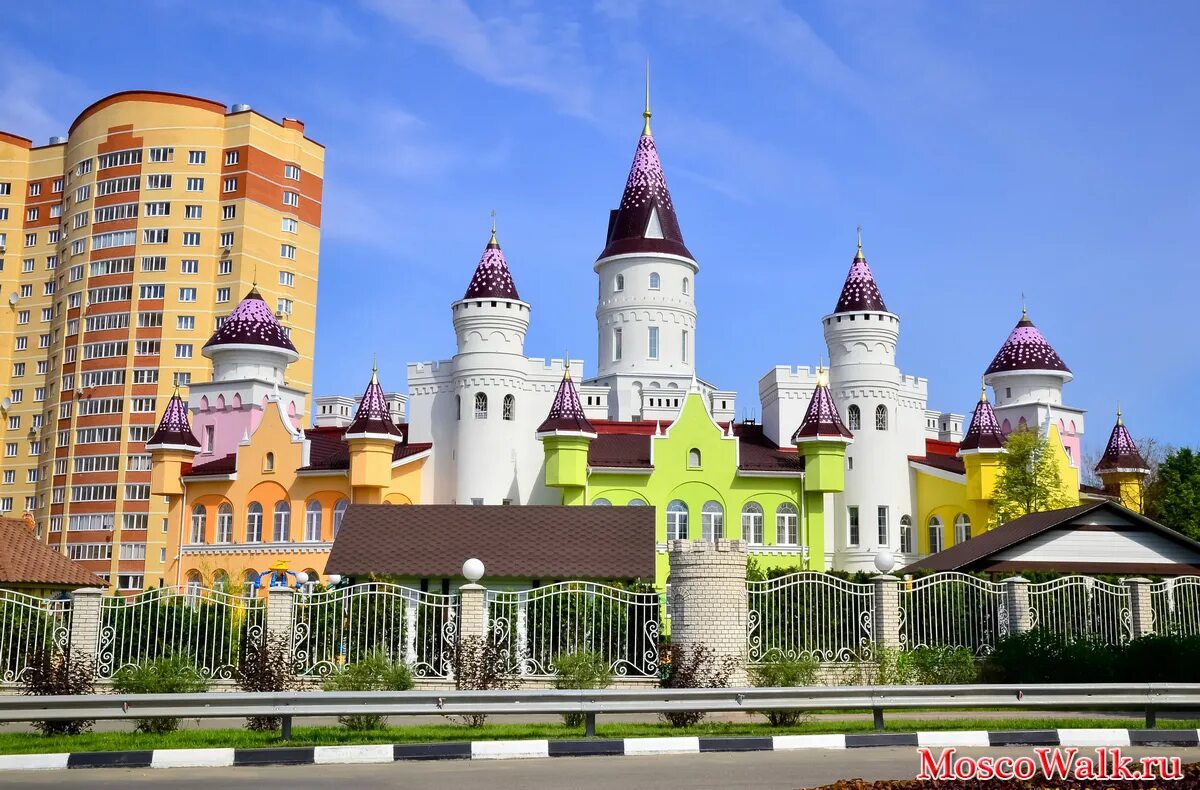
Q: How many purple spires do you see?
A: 11